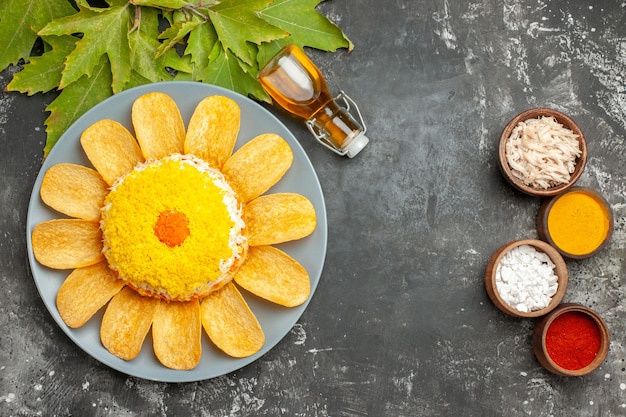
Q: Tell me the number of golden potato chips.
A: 12